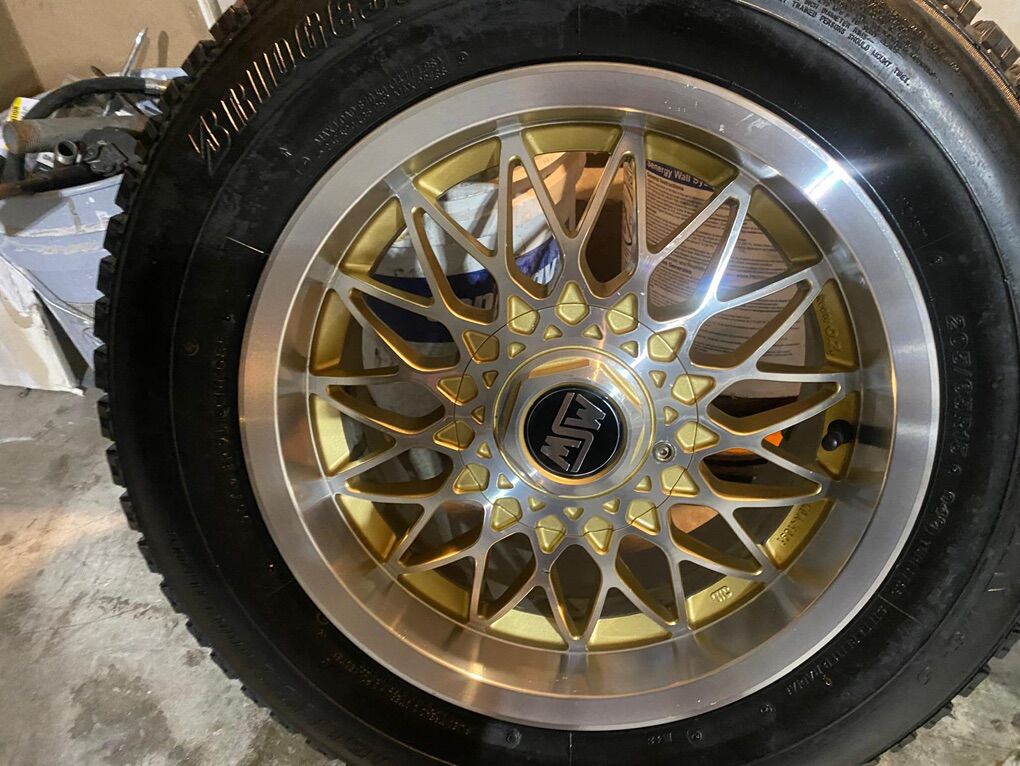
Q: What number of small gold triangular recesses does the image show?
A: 14